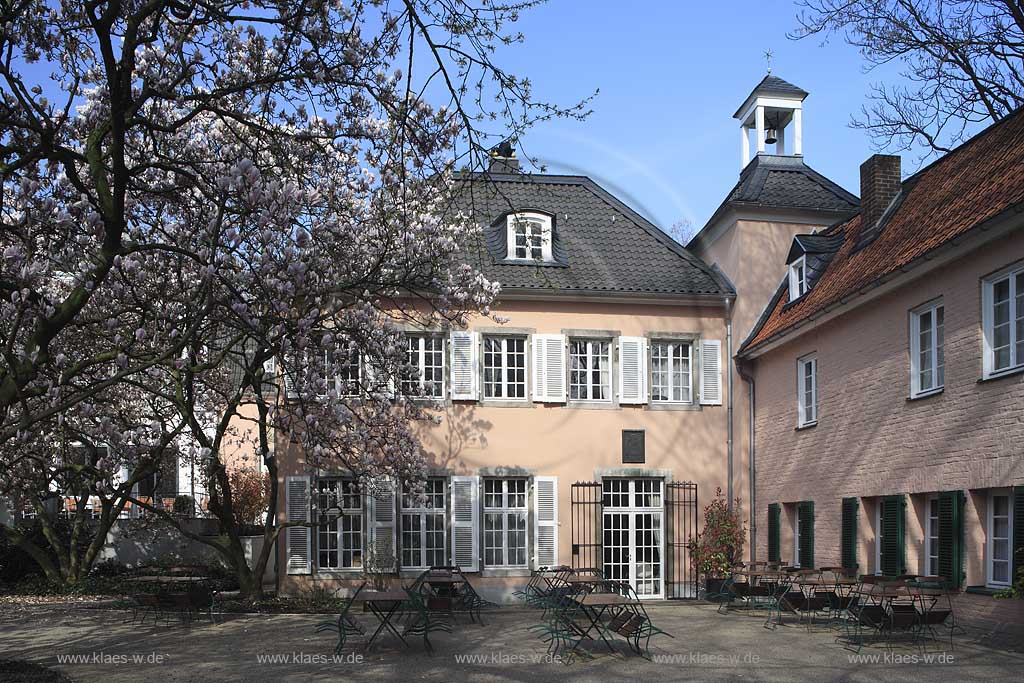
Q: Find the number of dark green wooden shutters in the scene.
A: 6